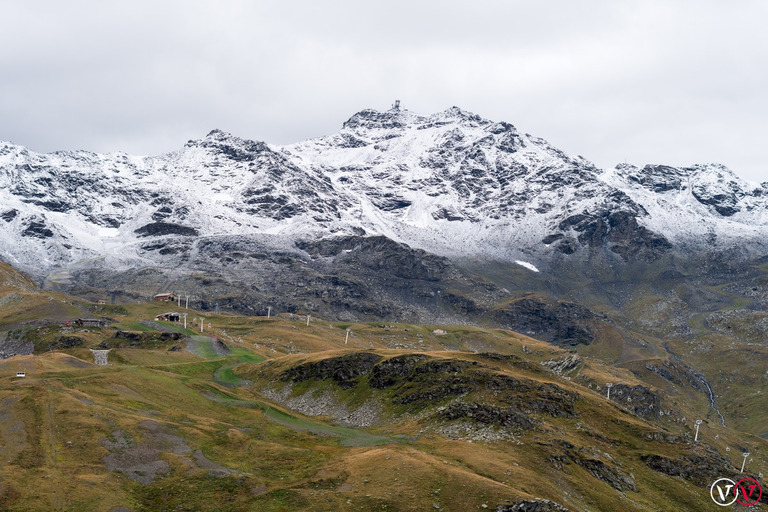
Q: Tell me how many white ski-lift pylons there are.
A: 10